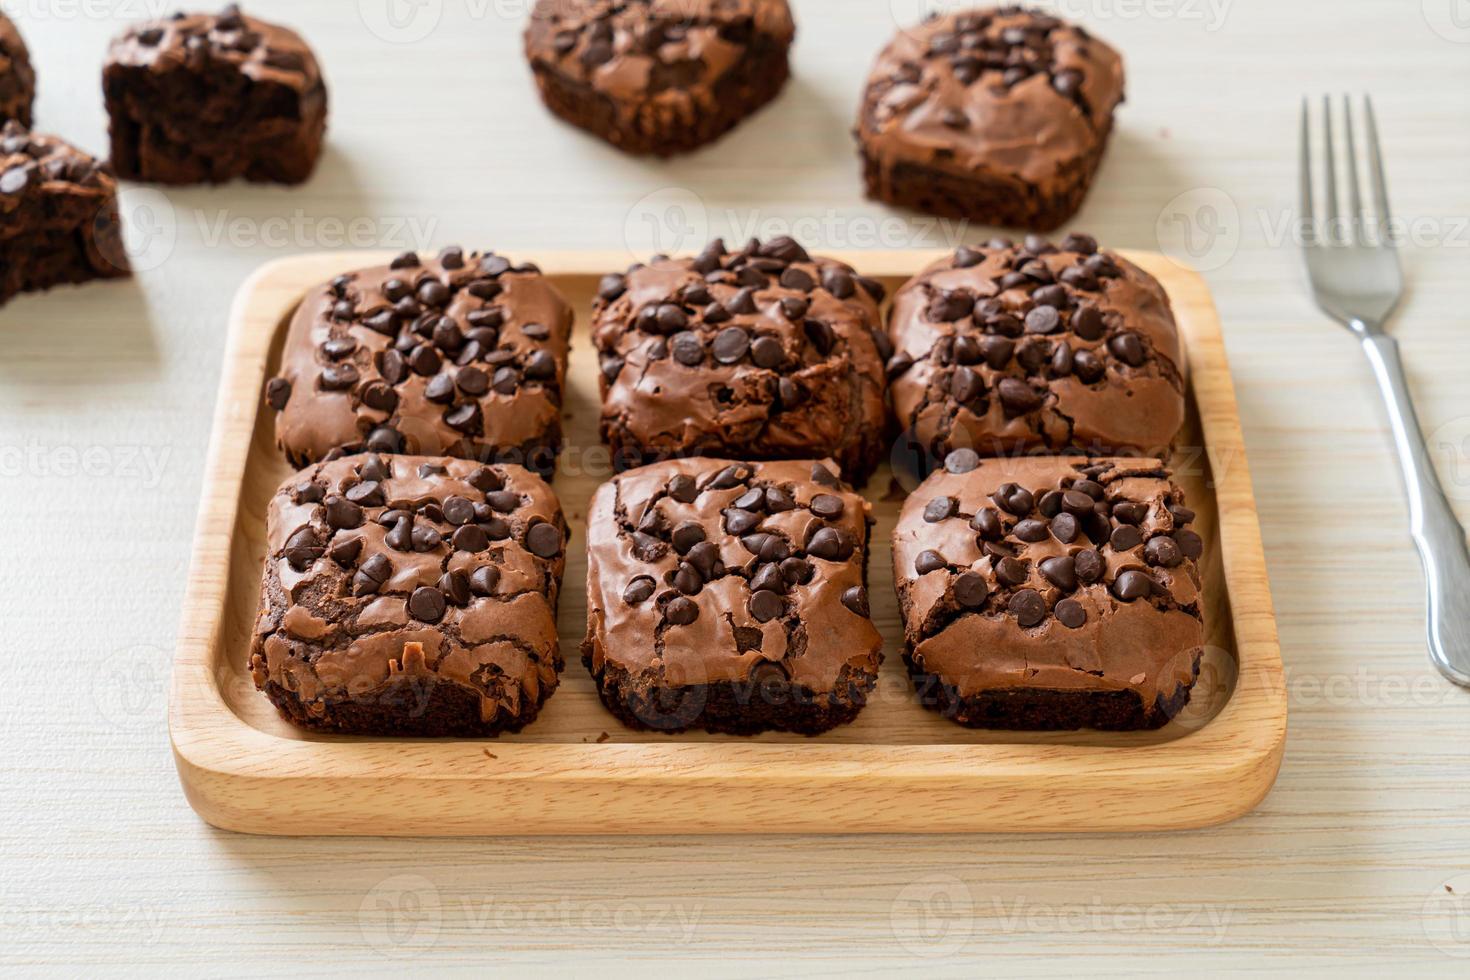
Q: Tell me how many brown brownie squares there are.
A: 11